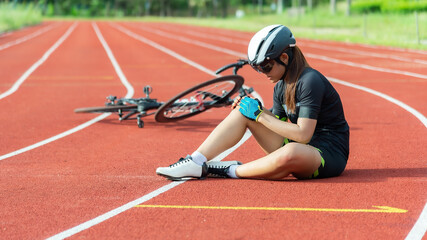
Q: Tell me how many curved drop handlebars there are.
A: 1